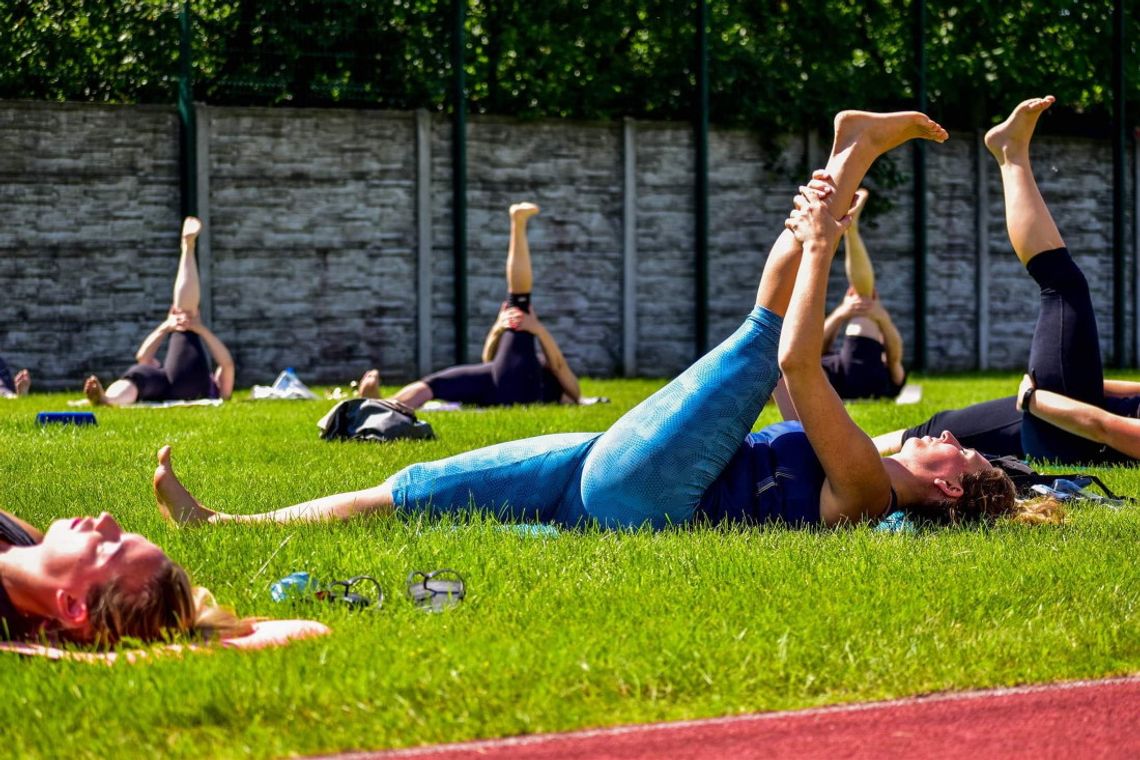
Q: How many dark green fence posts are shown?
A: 5